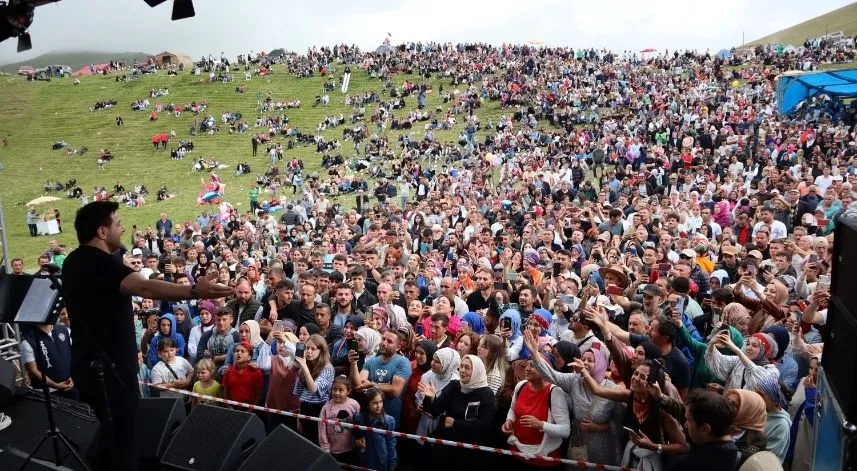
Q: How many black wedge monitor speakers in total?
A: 3